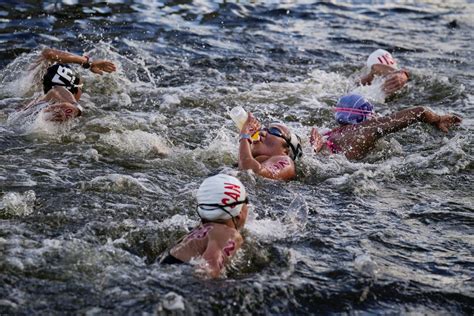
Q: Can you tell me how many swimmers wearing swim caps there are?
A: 5